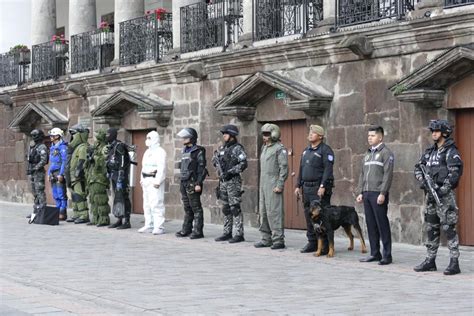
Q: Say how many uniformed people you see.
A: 12